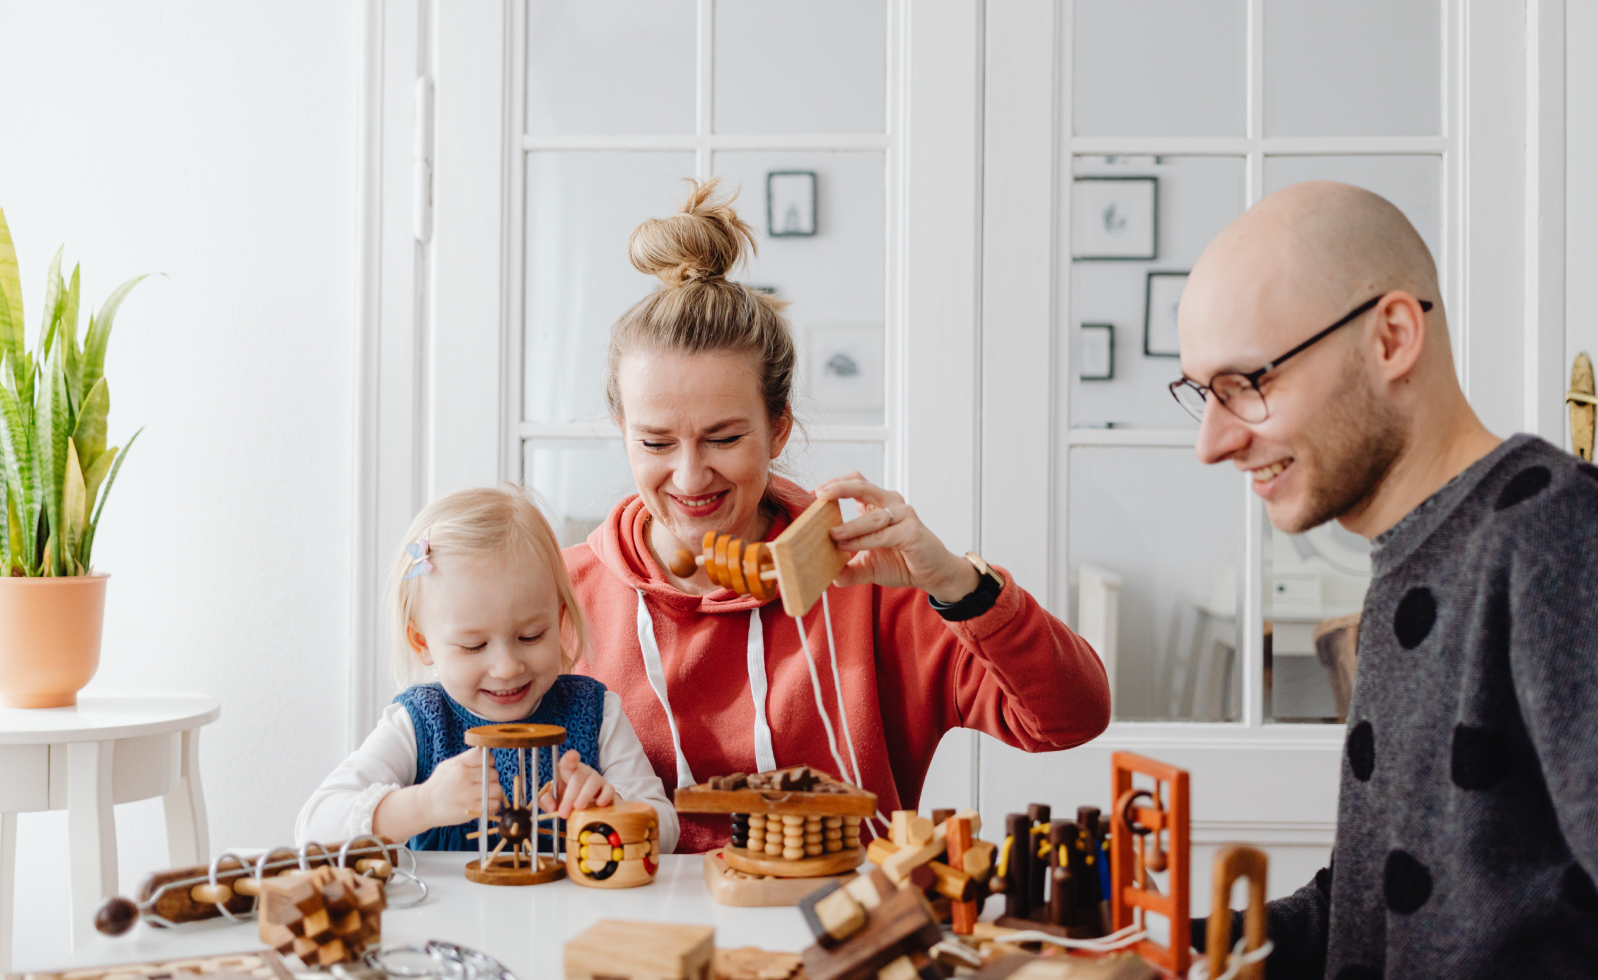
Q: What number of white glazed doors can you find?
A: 2